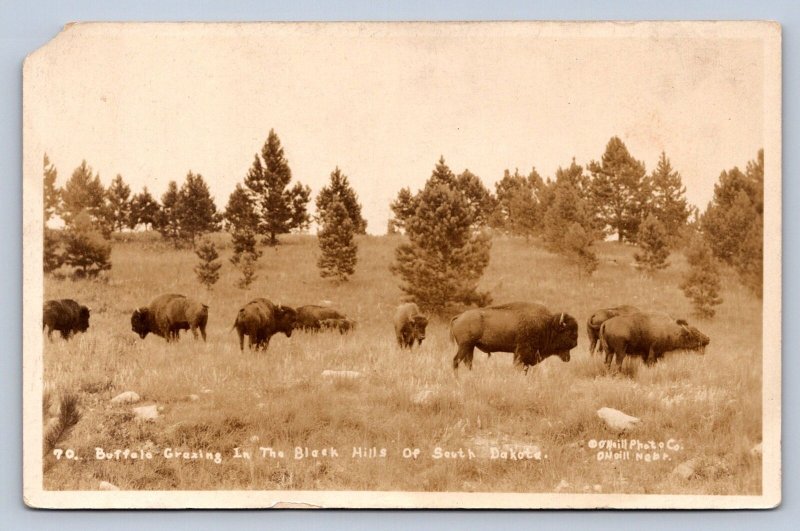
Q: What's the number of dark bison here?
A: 8